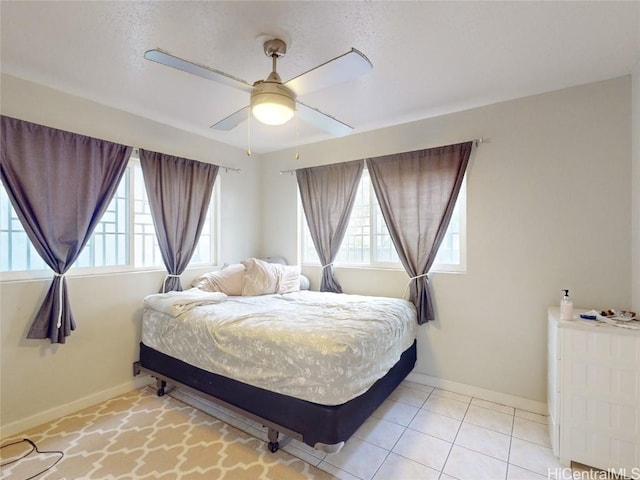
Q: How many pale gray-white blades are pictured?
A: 4